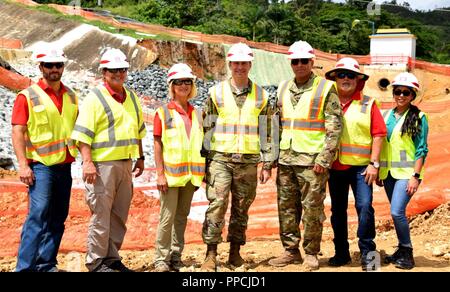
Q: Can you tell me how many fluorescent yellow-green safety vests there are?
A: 7